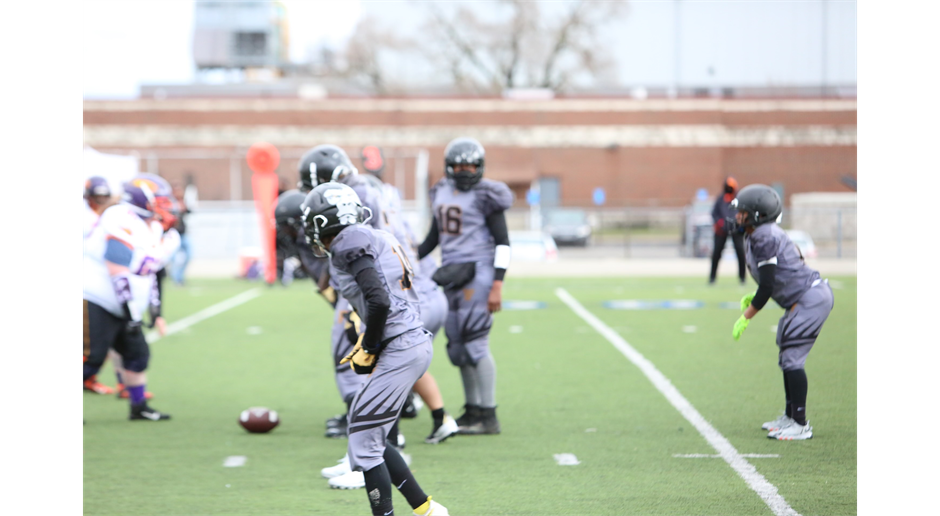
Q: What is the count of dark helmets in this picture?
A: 5